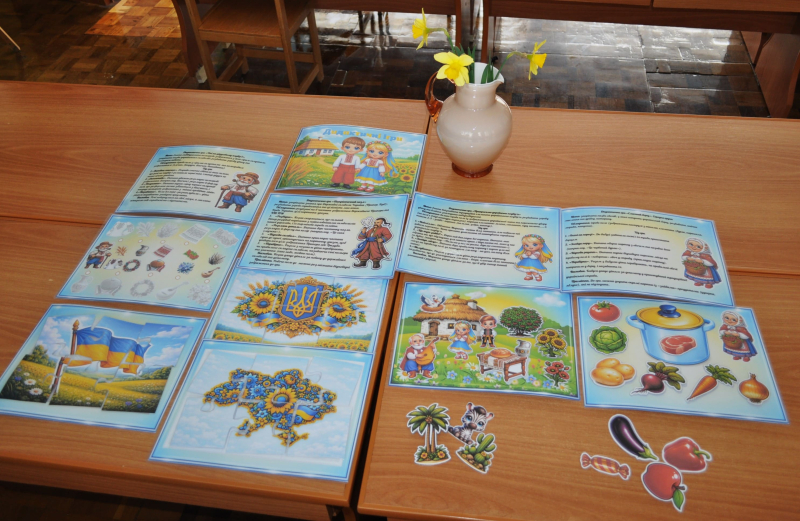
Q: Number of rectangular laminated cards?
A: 11